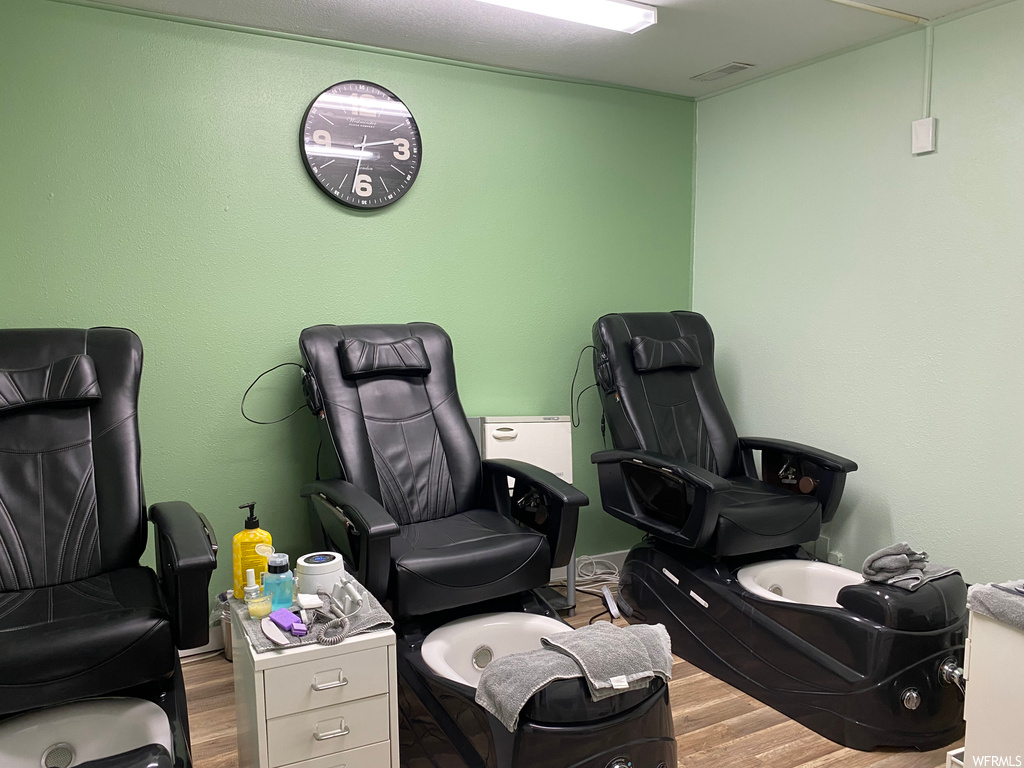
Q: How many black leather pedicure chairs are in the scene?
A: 3